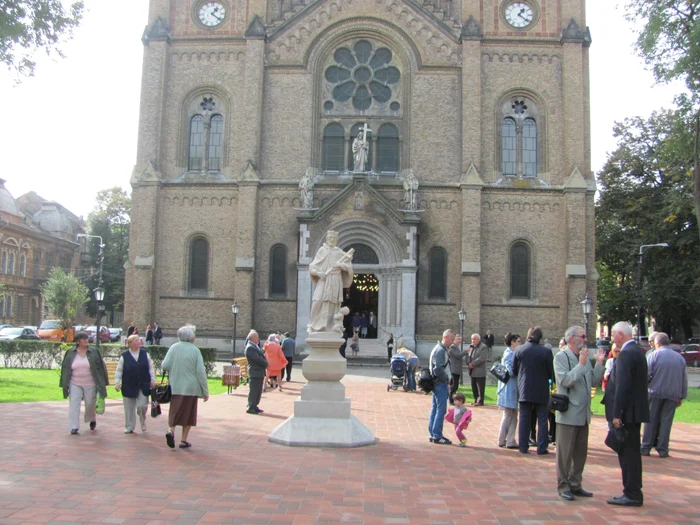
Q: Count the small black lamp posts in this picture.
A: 4